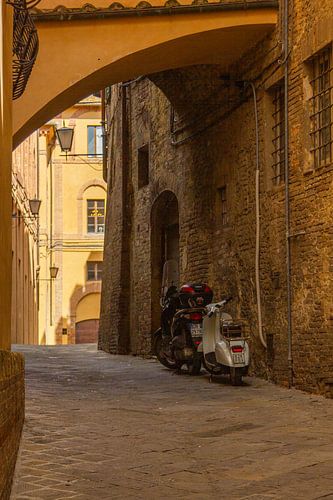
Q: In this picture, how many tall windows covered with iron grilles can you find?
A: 2